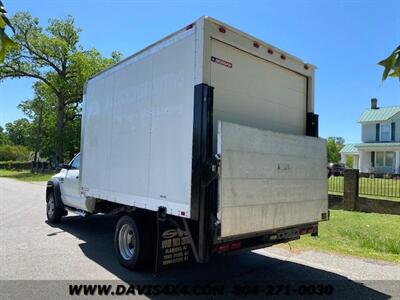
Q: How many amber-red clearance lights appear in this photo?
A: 5